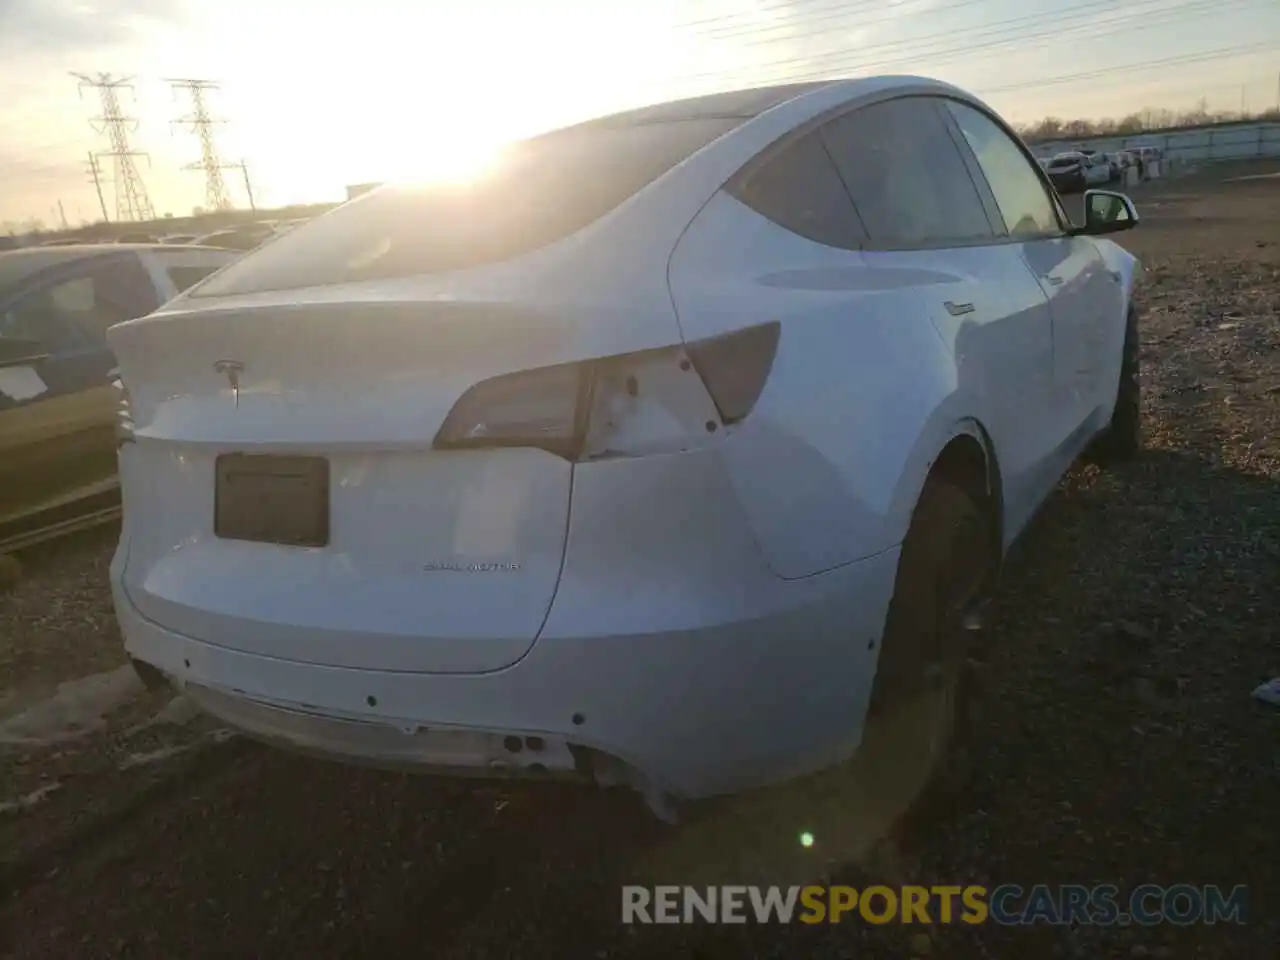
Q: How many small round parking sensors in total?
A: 4